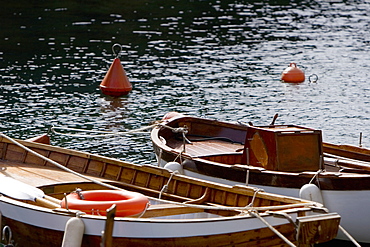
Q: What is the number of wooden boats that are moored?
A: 2